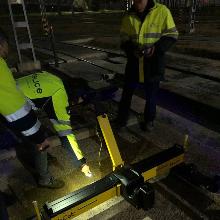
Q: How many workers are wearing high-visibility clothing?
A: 3